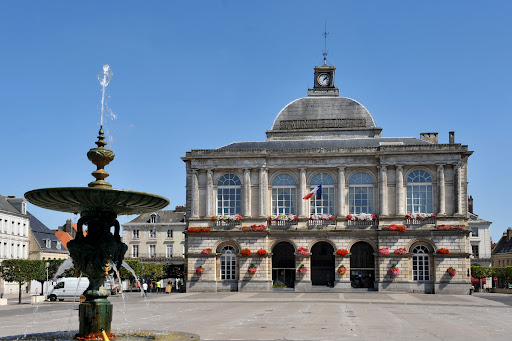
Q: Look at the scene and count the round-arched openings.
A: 10